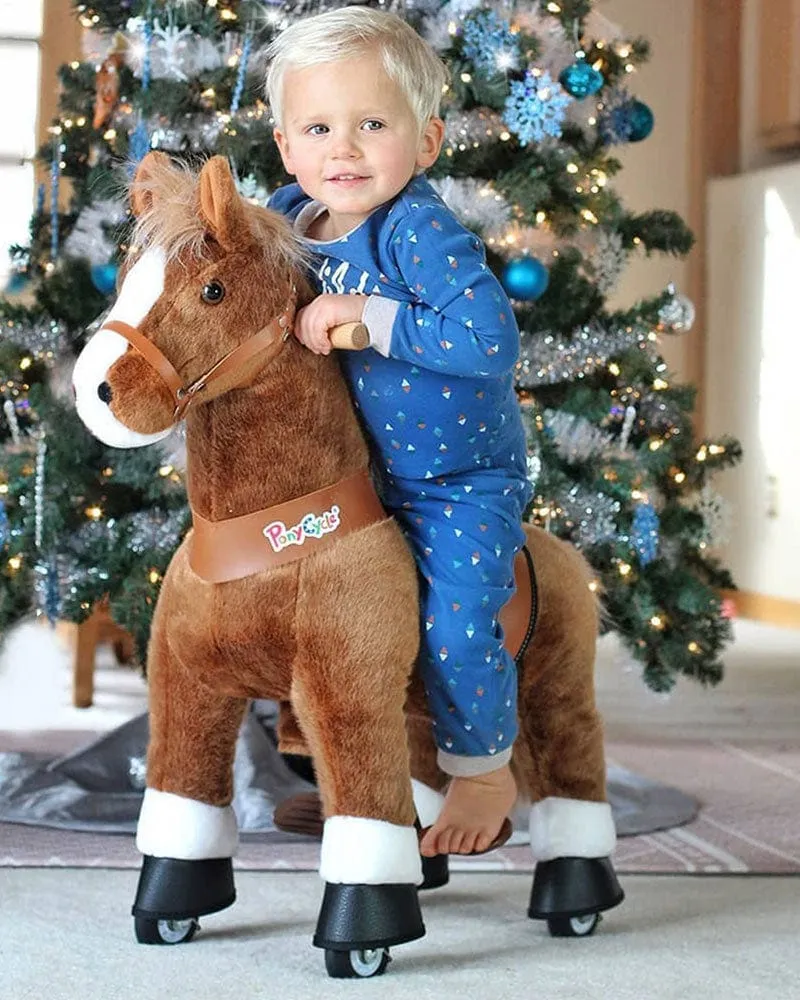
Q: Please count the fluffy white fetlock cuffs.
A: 4